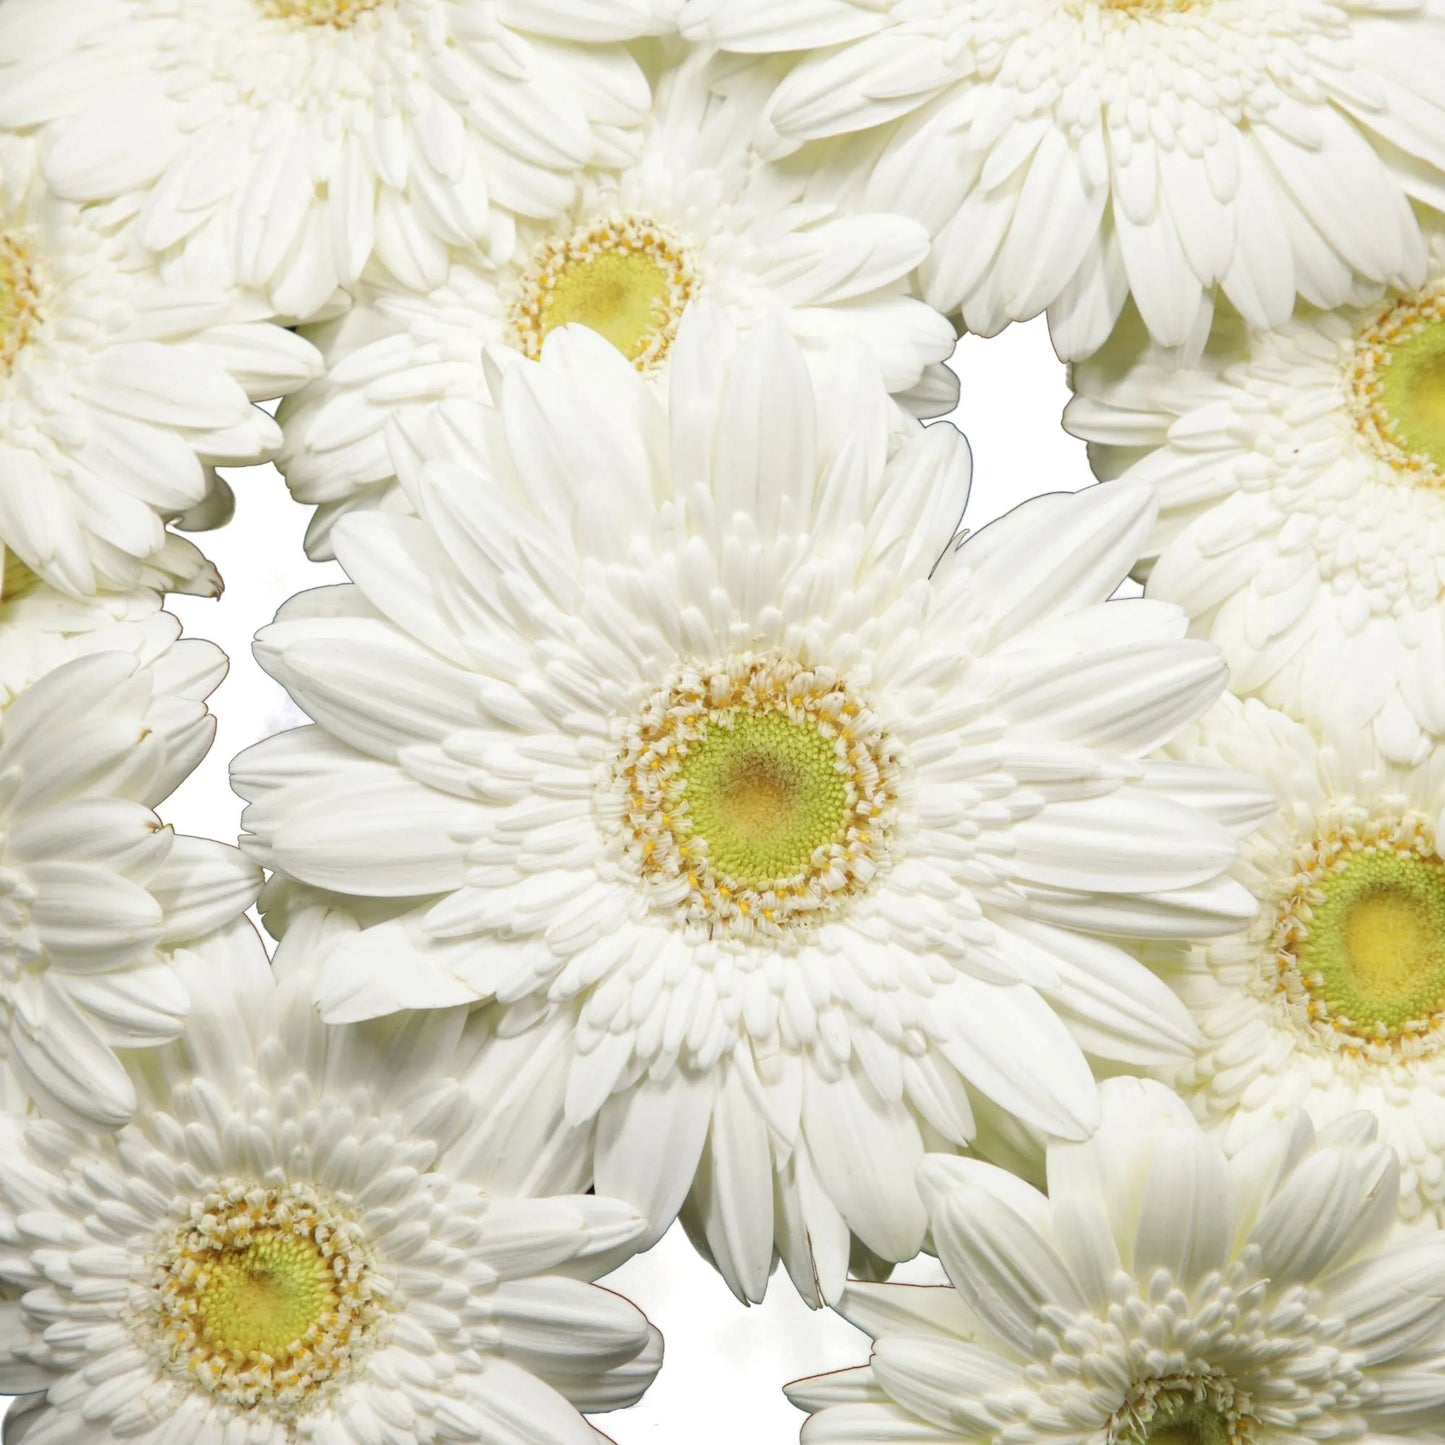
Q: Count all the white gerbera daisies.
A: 10